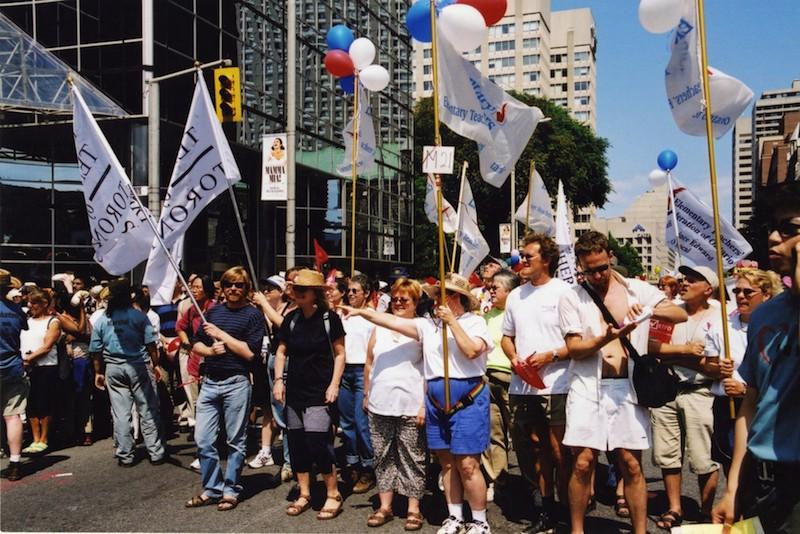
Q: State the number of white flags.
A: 10